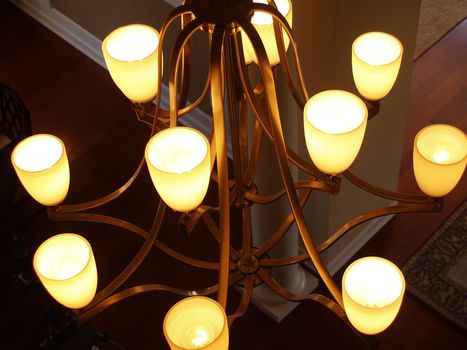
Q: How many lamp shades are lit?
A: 10